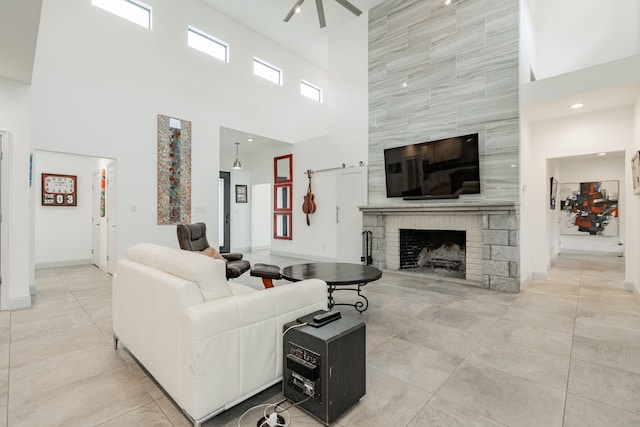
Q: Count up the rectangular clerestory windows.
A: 4